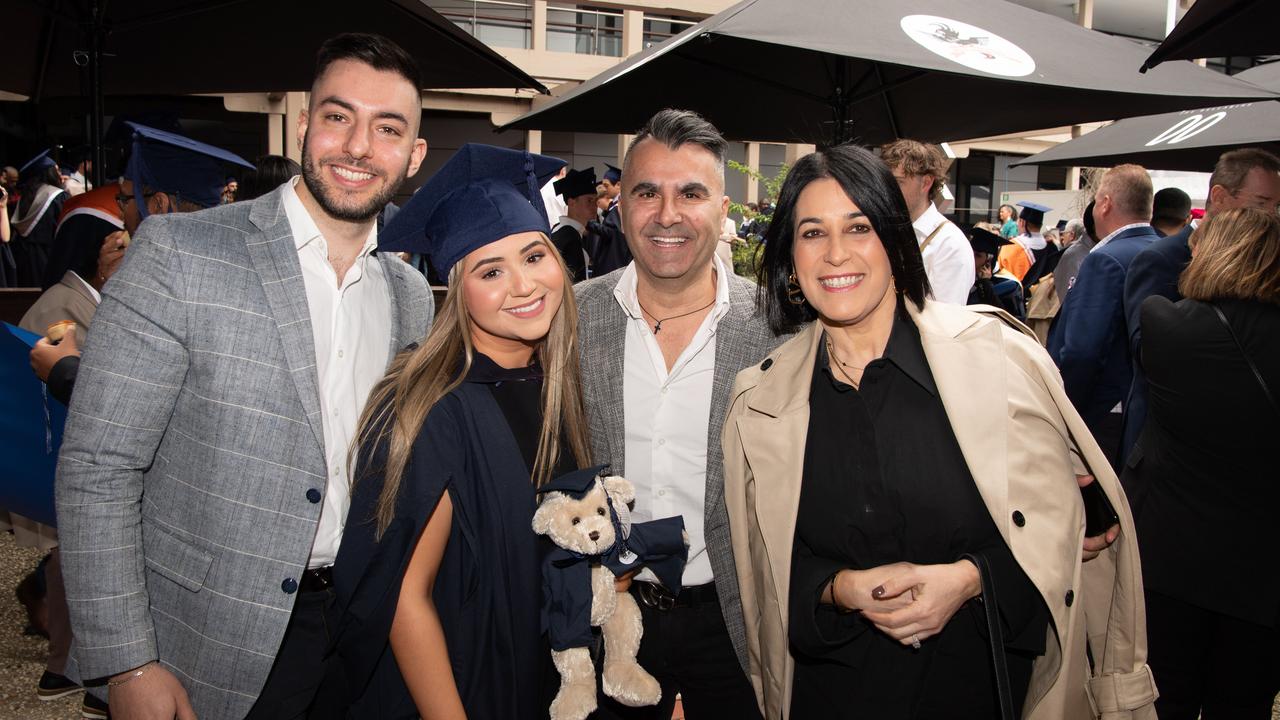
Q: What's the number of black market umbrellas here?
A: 4